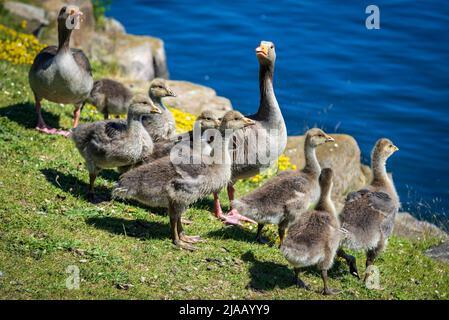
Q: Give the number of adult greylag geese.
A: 2